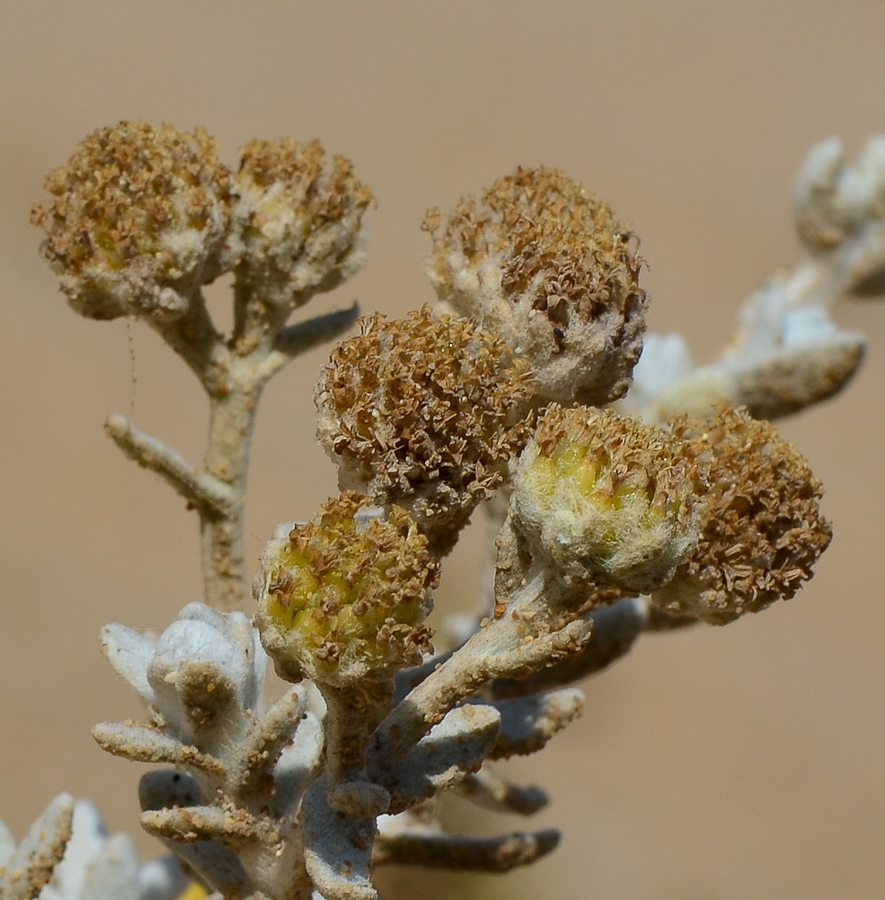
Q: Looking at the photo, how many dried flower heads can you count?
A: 7